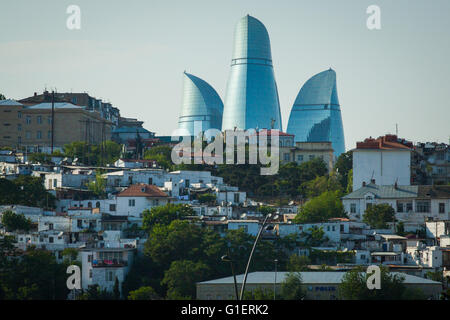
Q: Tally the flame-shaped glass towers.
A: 3